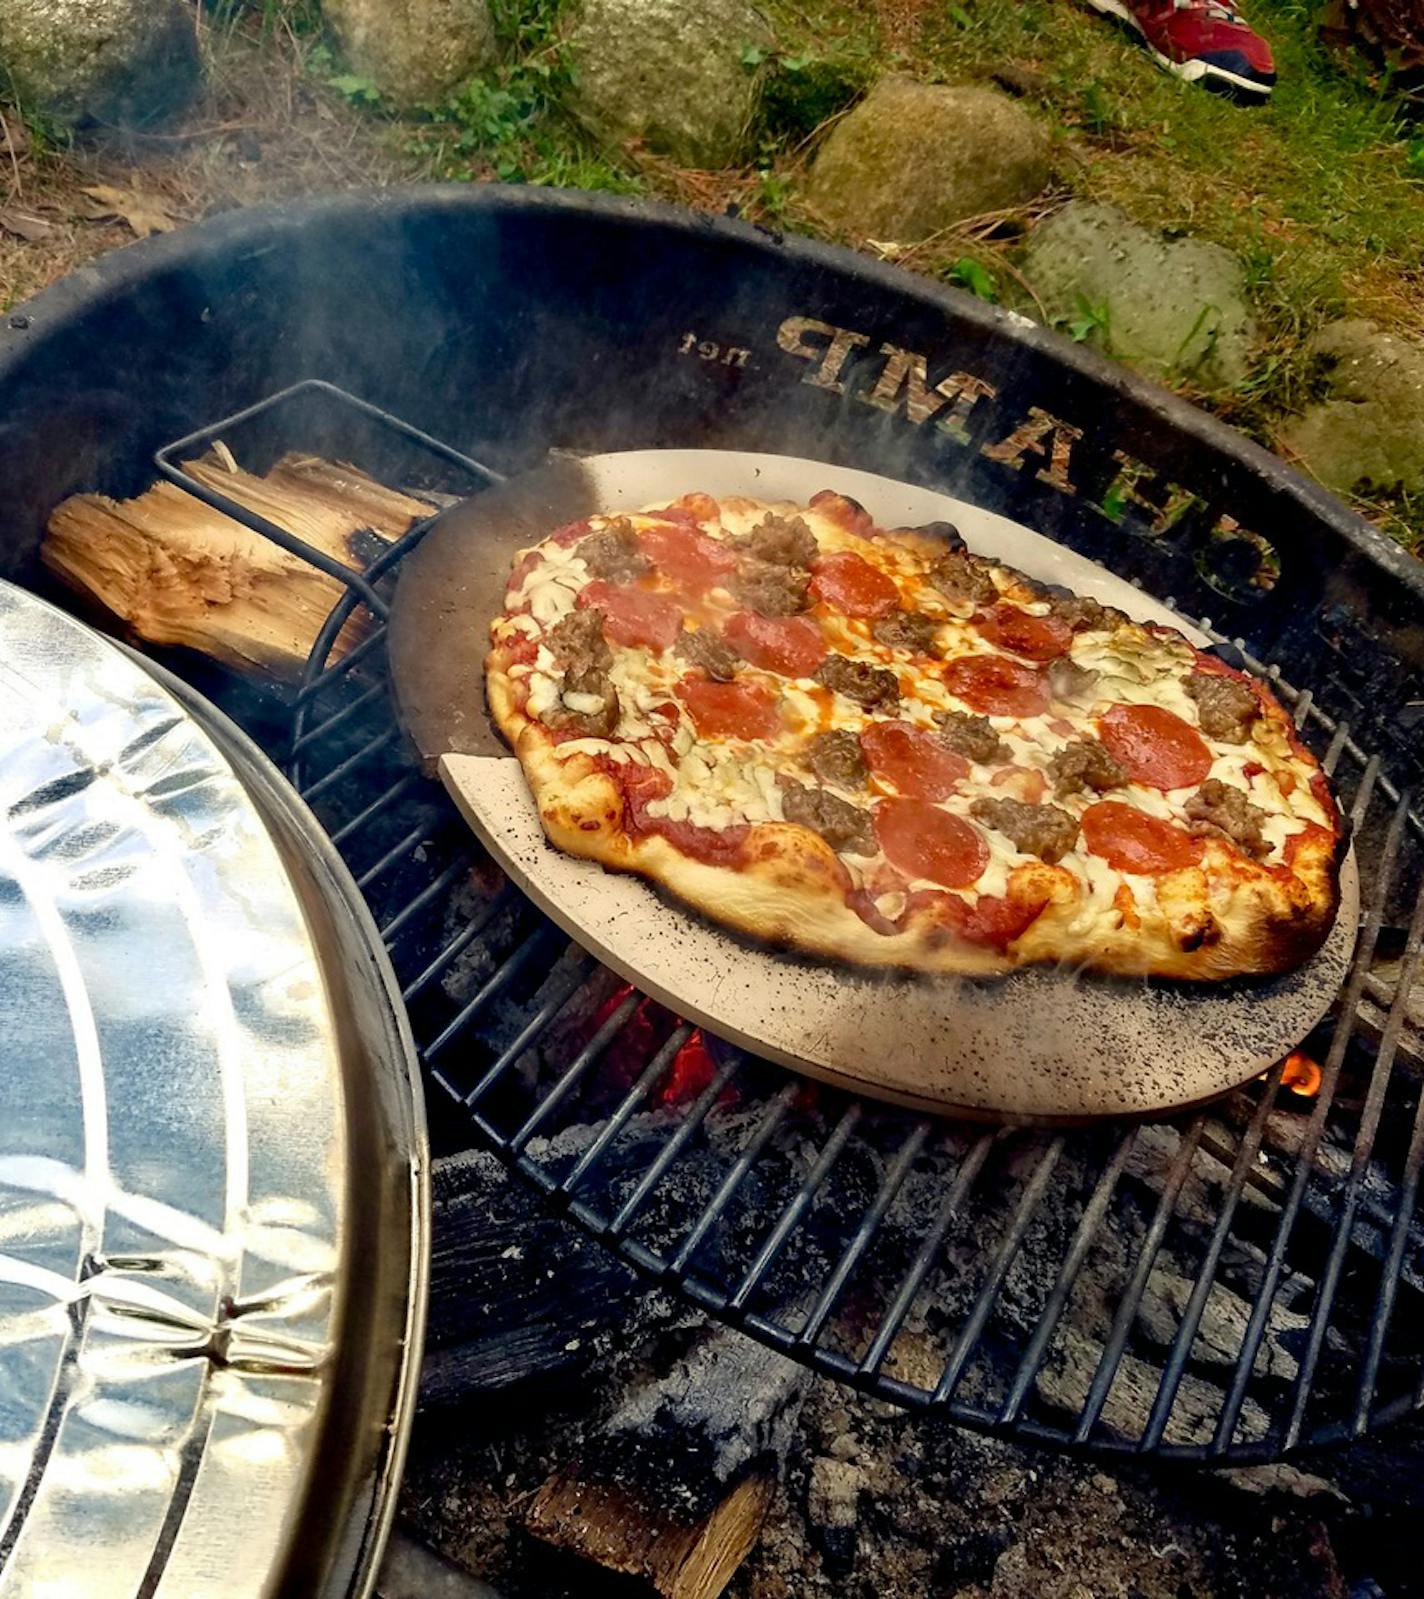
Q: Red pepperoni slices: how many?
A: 11